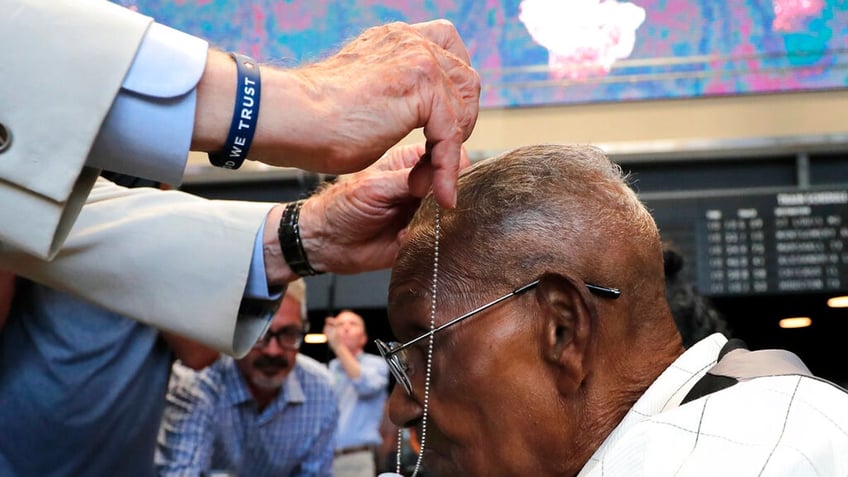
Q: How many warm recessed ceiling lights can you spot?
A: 3